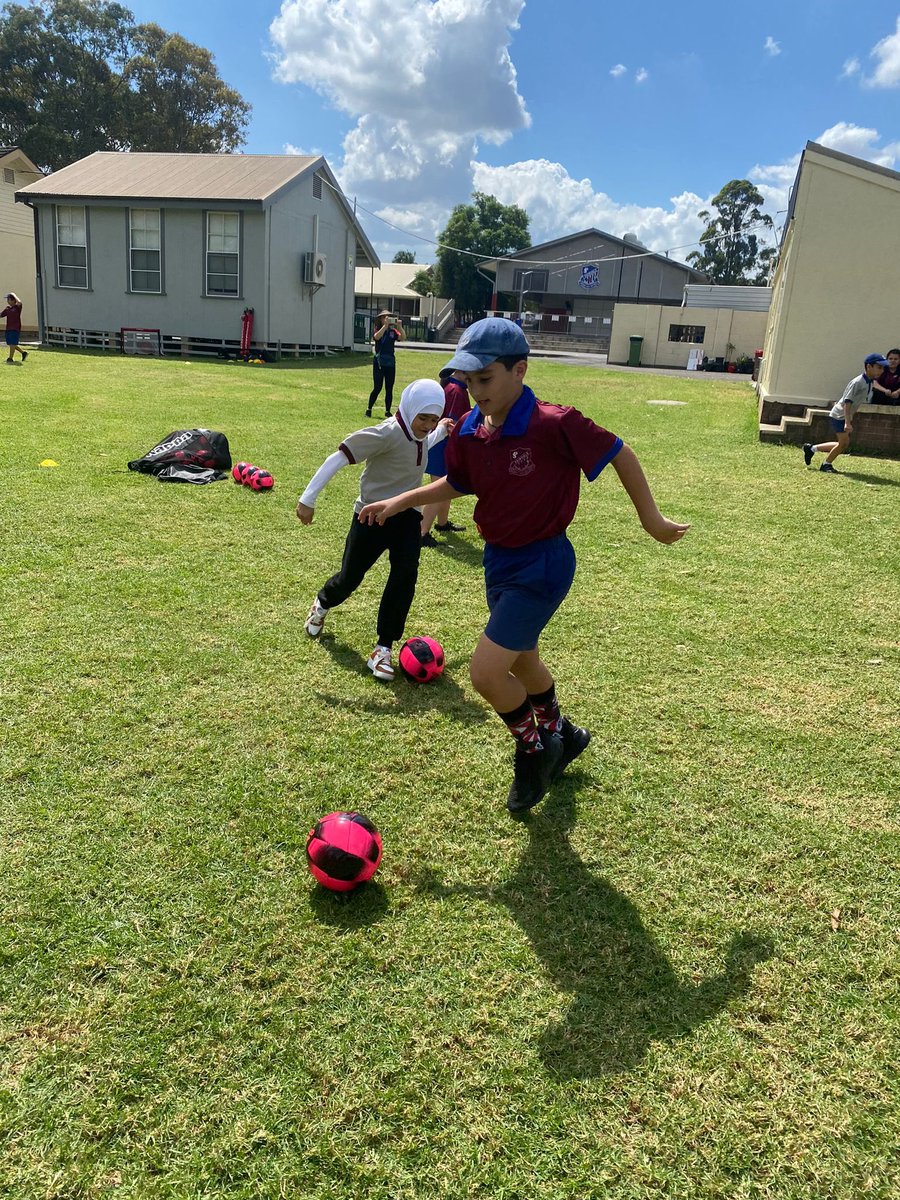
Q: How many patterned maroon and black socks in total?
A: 2